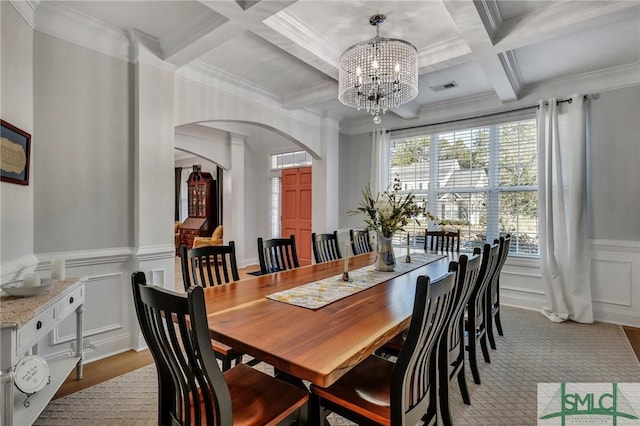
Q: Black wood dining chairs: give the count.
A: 10